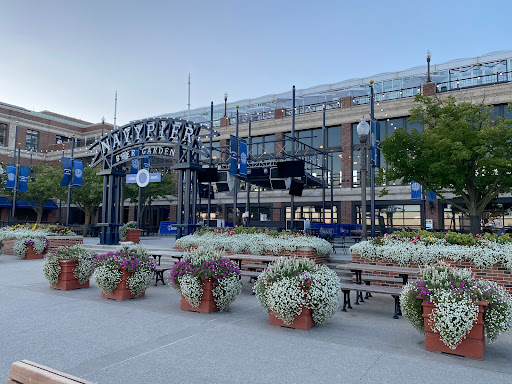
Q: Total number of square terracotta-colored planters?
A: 7